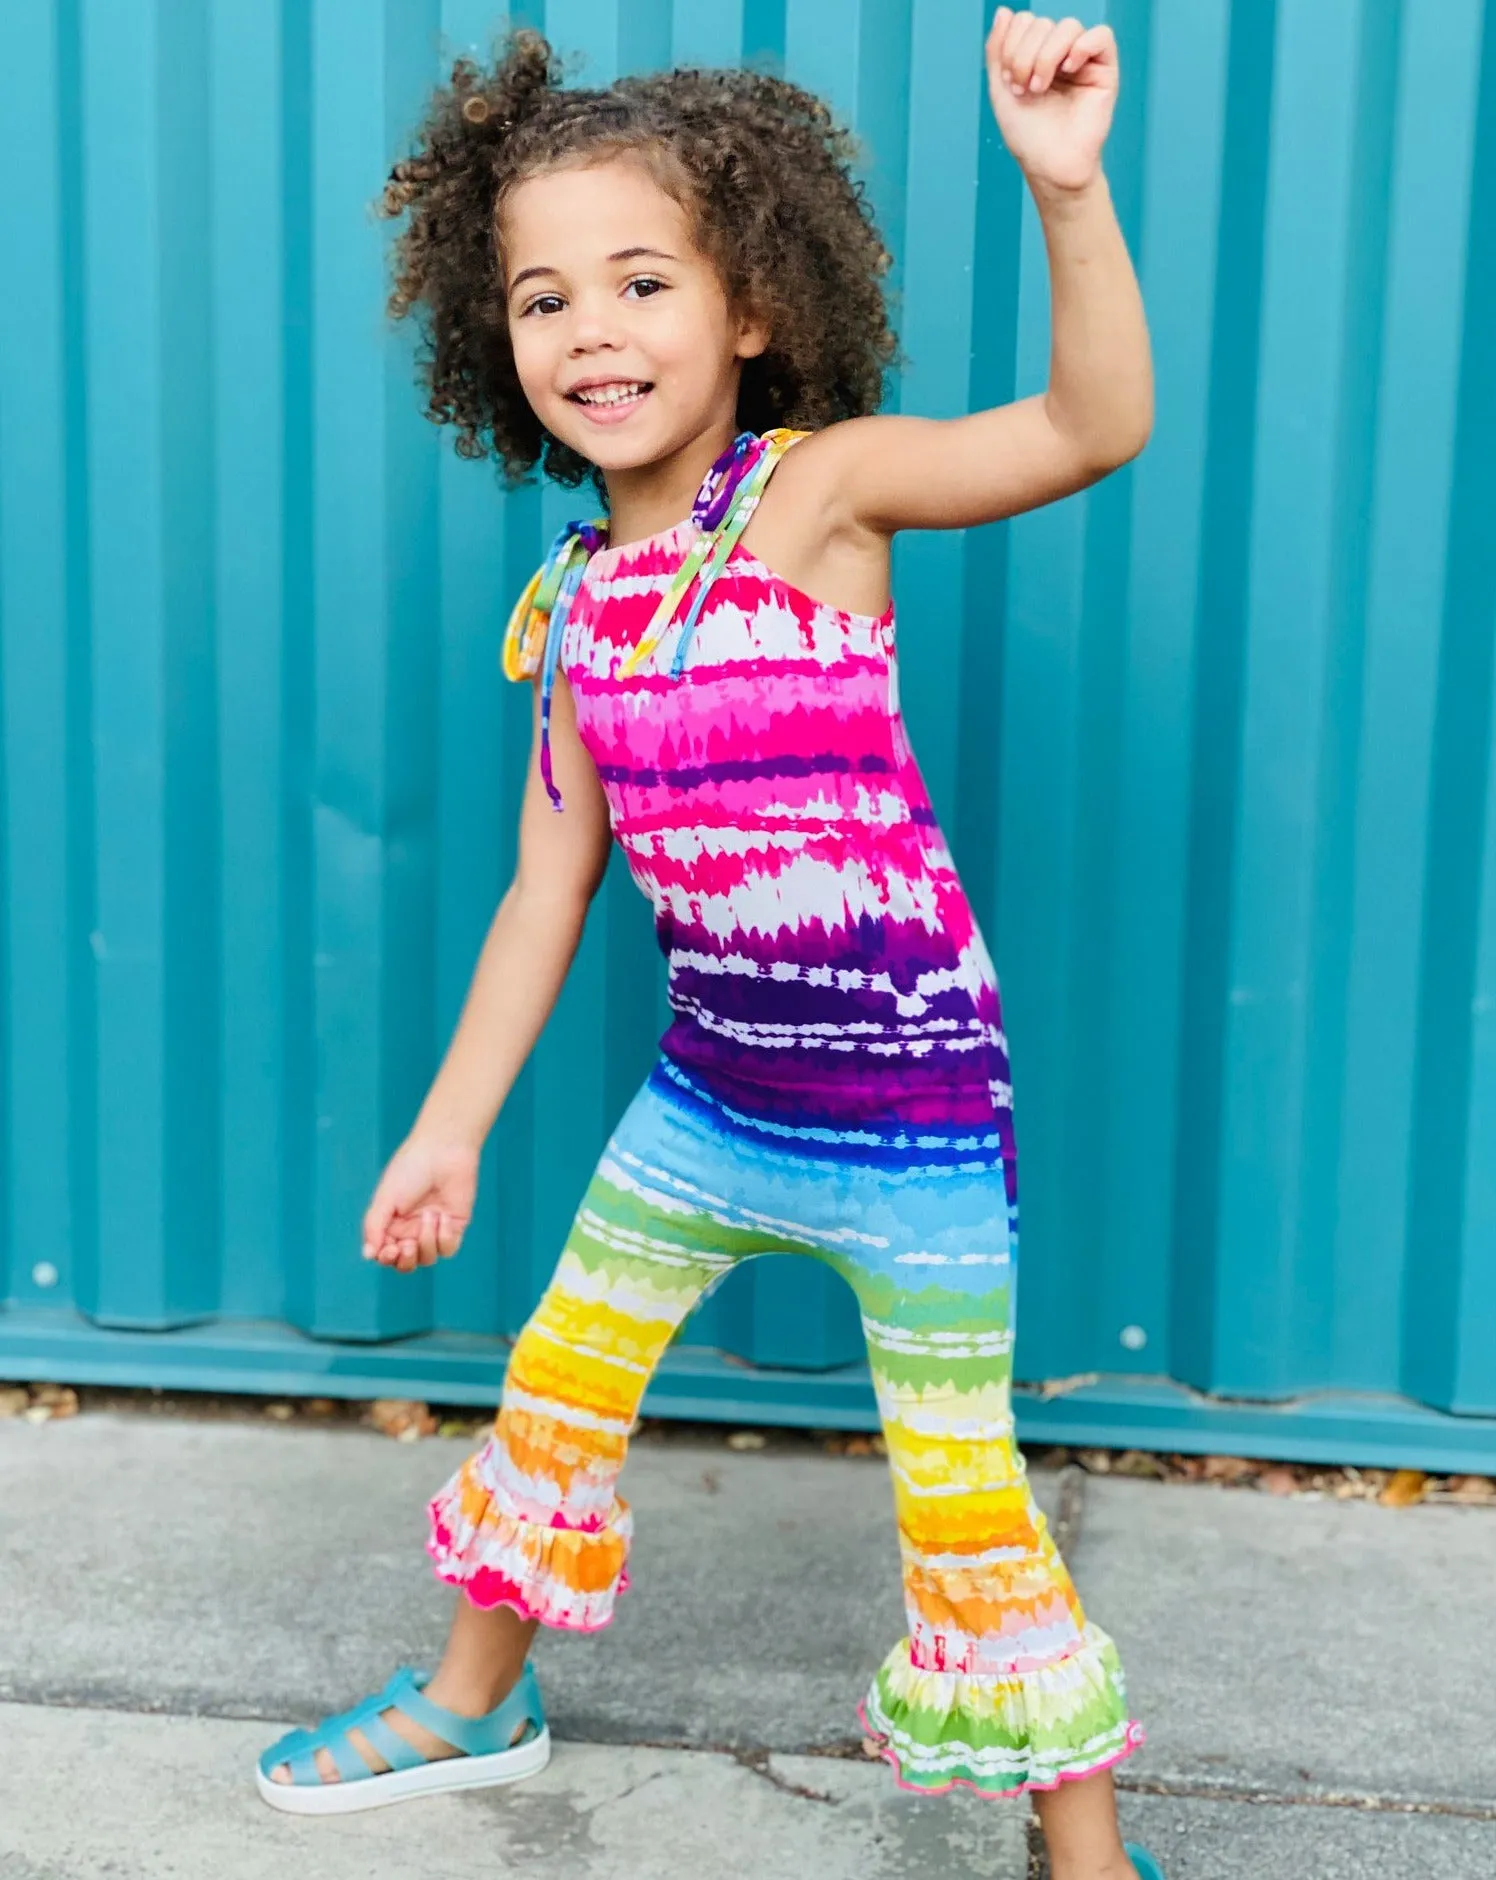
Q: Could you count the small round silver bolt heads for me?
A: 2